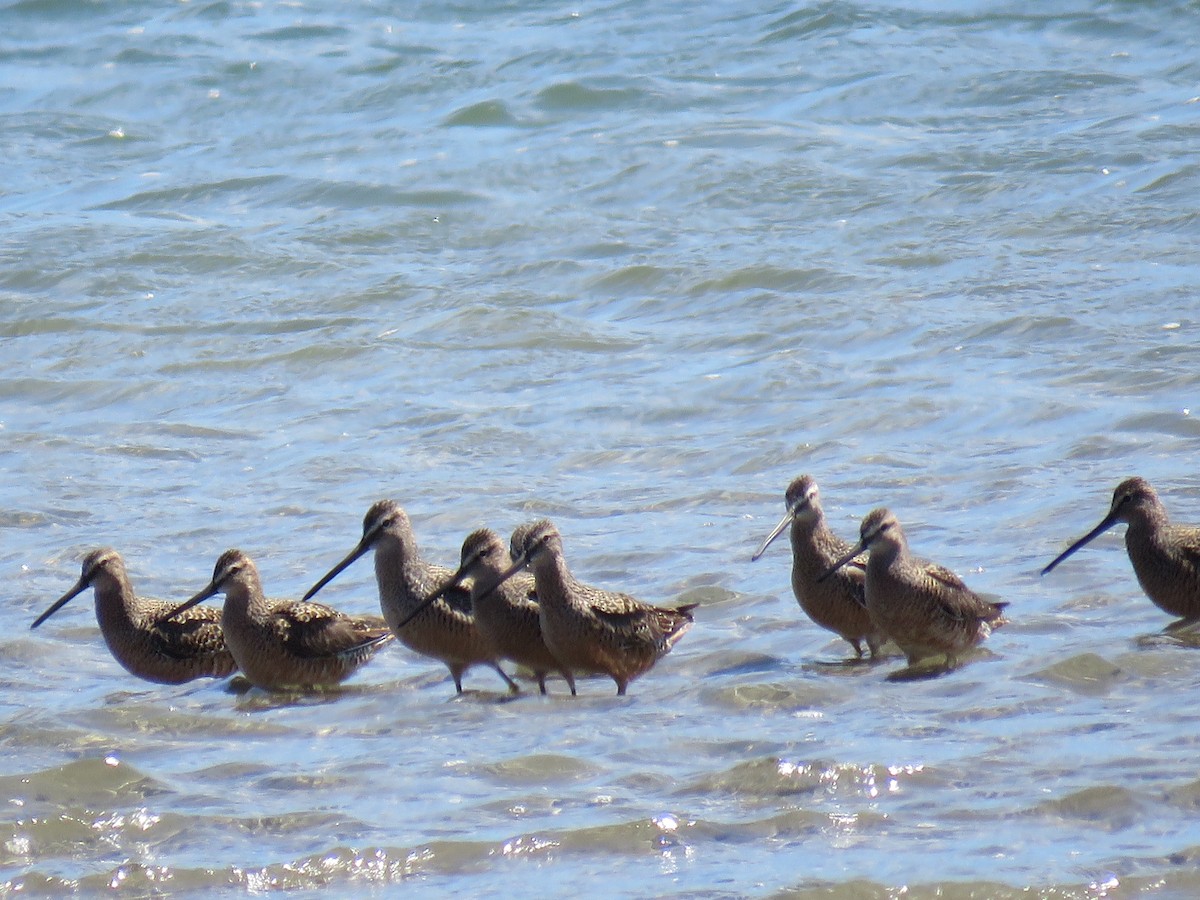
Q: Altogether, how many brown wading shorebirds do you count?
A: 9